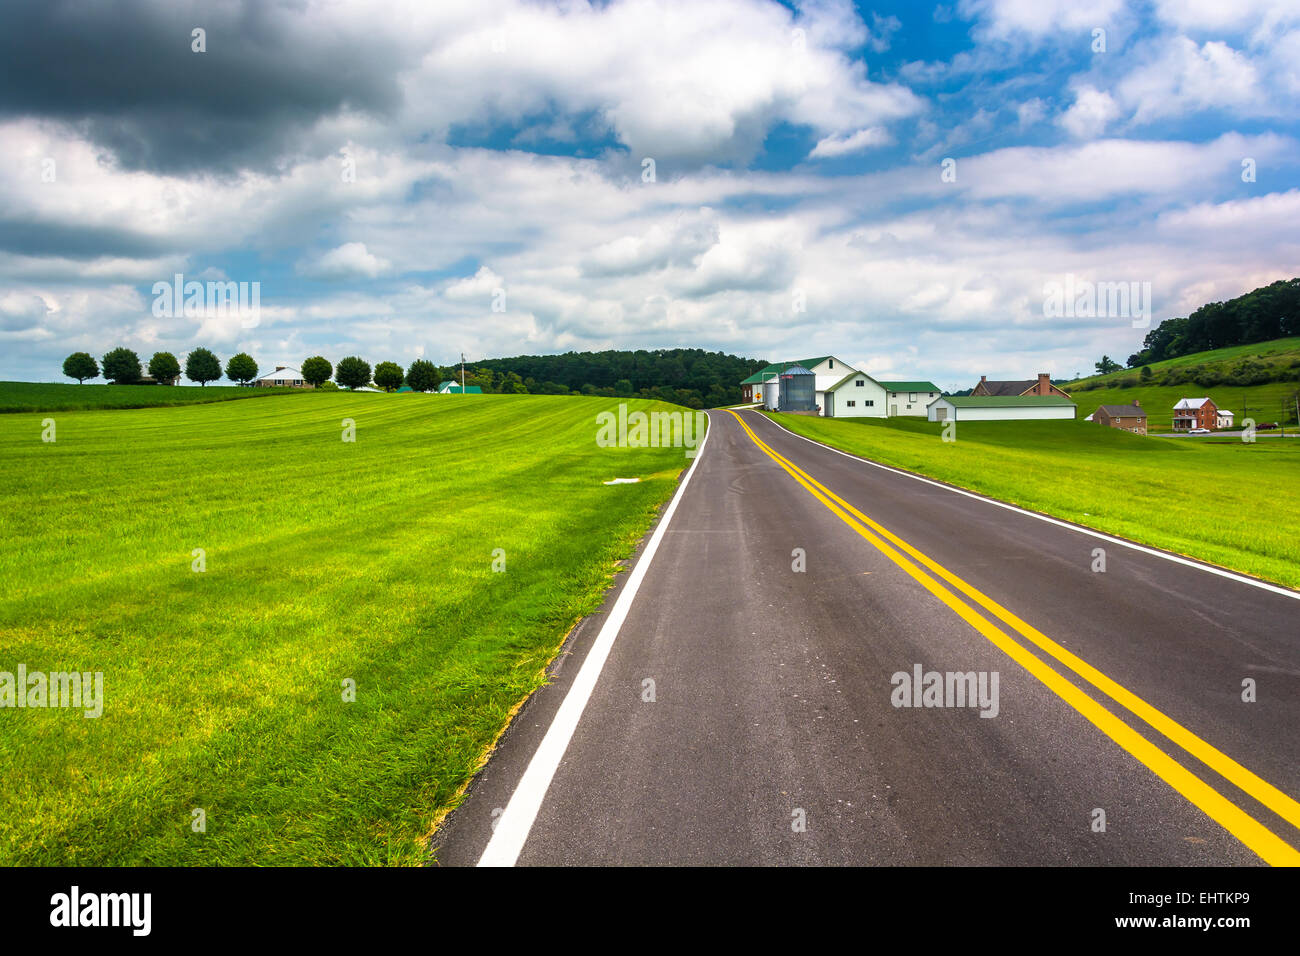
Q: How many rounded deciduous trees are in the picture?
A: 9